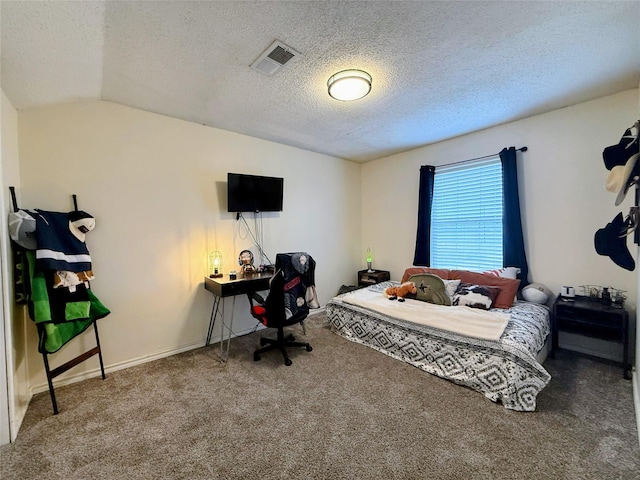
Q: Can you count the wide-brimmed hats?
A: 3